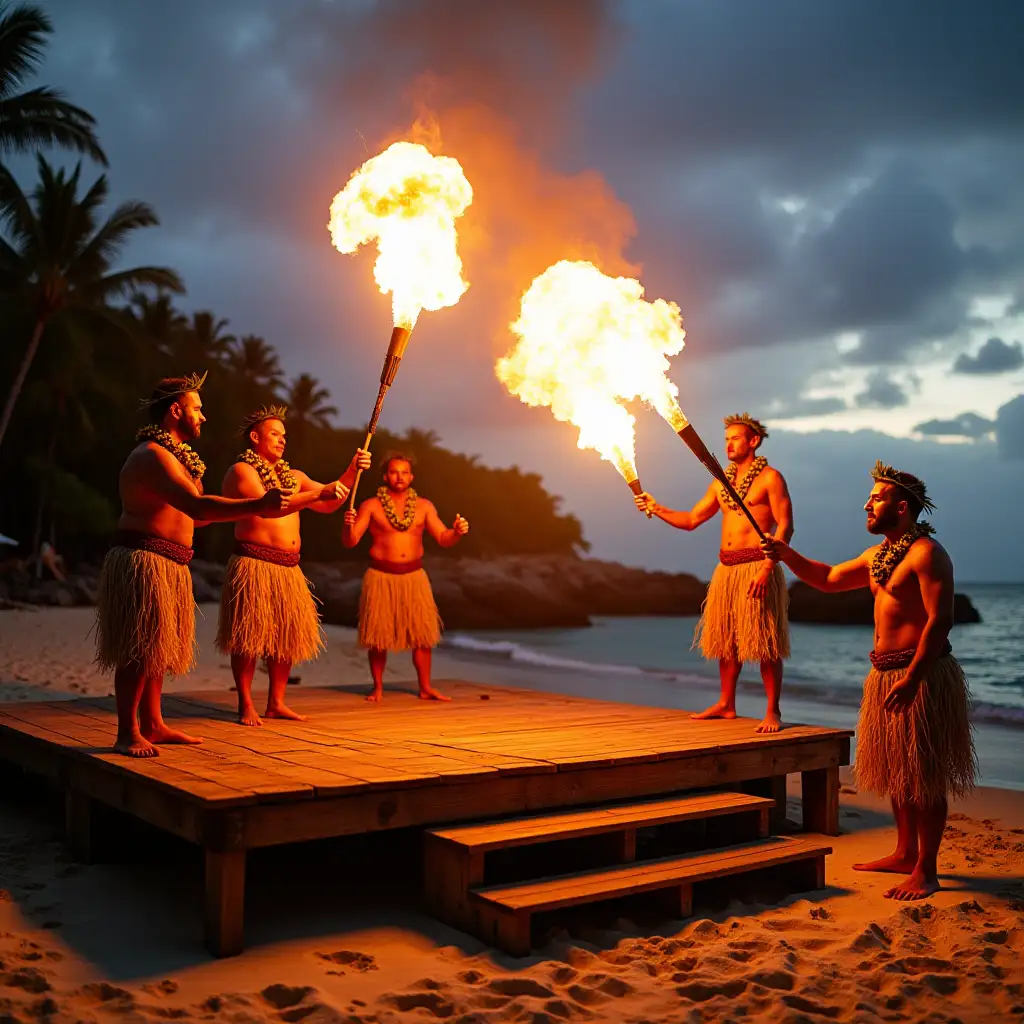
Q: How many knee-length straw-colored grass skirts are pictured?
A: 5